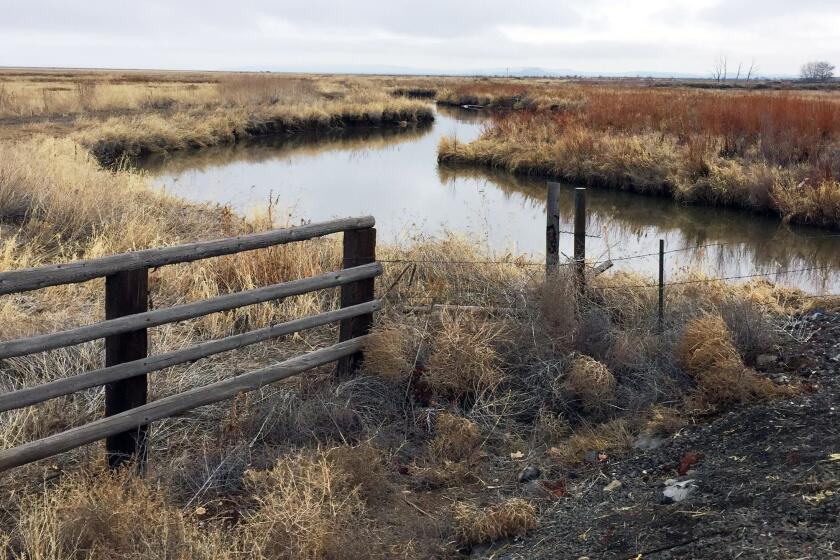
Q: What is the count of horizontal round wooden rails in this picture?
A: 4